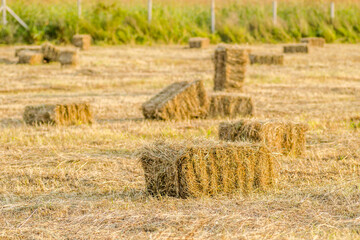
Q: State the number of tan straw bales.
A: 15